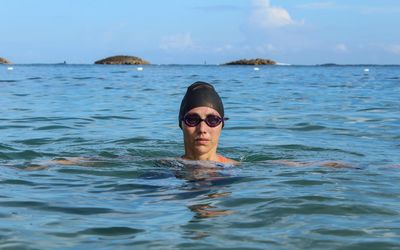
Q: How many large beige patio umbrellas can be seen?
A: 0